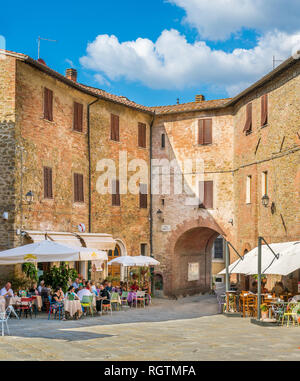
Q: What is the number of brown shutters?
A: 12